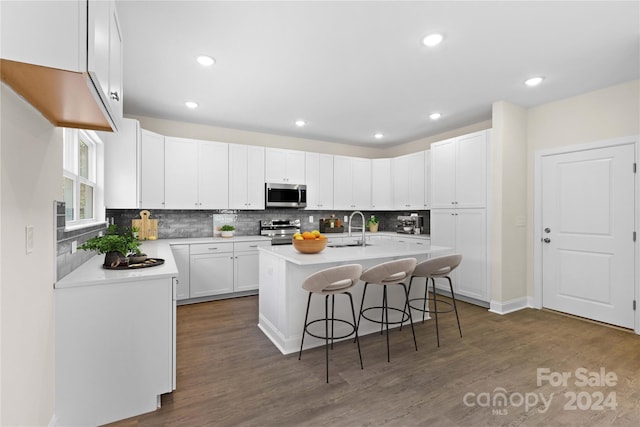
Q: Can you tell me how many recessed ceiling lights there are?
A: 7